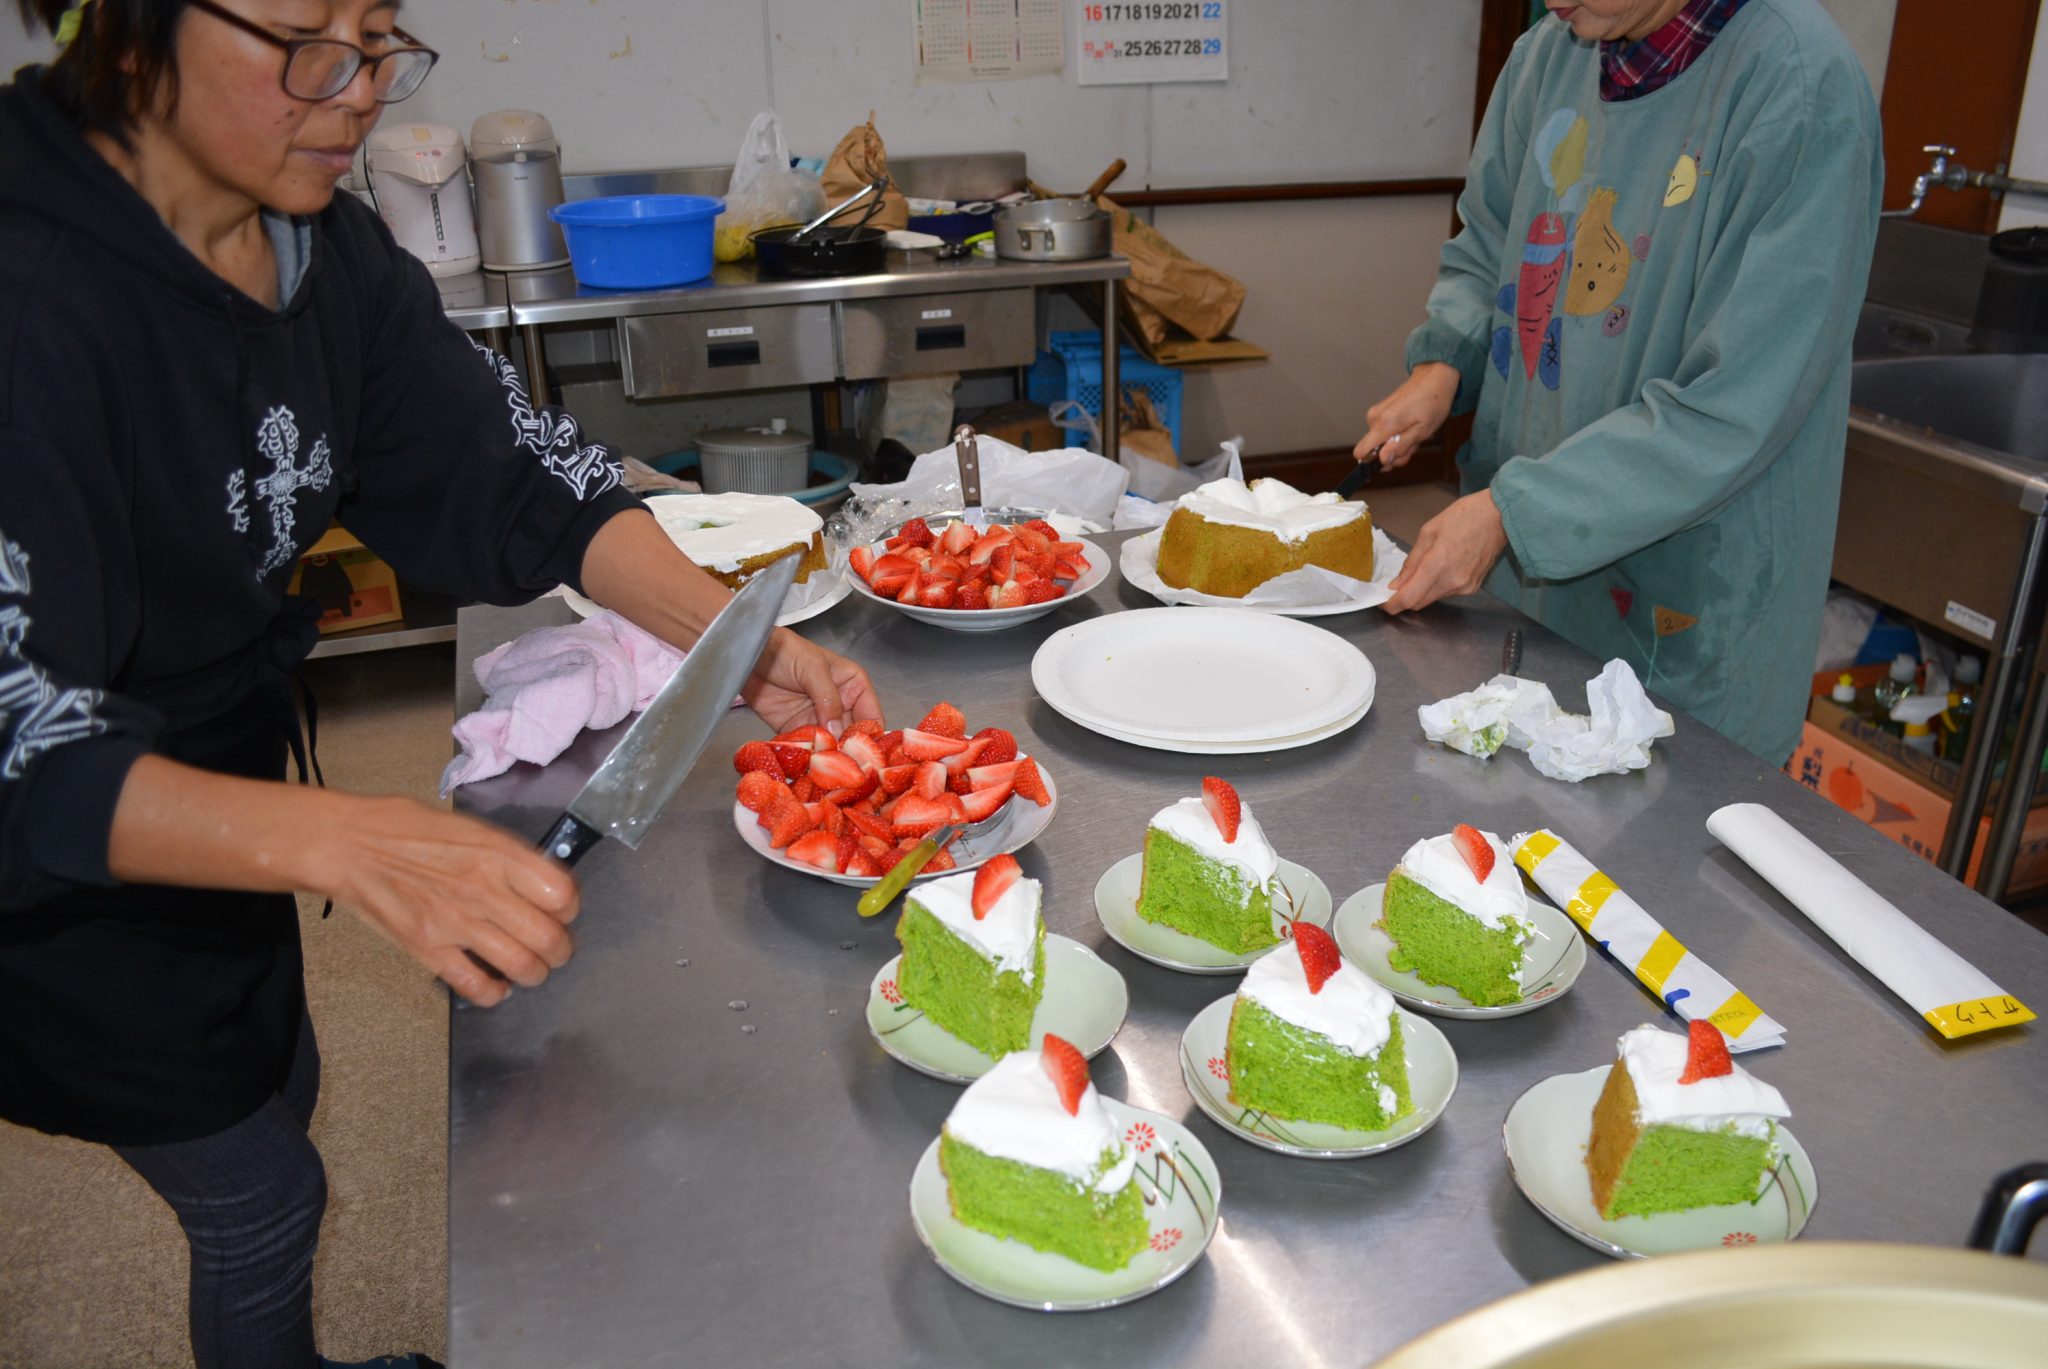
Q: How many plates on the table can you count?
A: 12